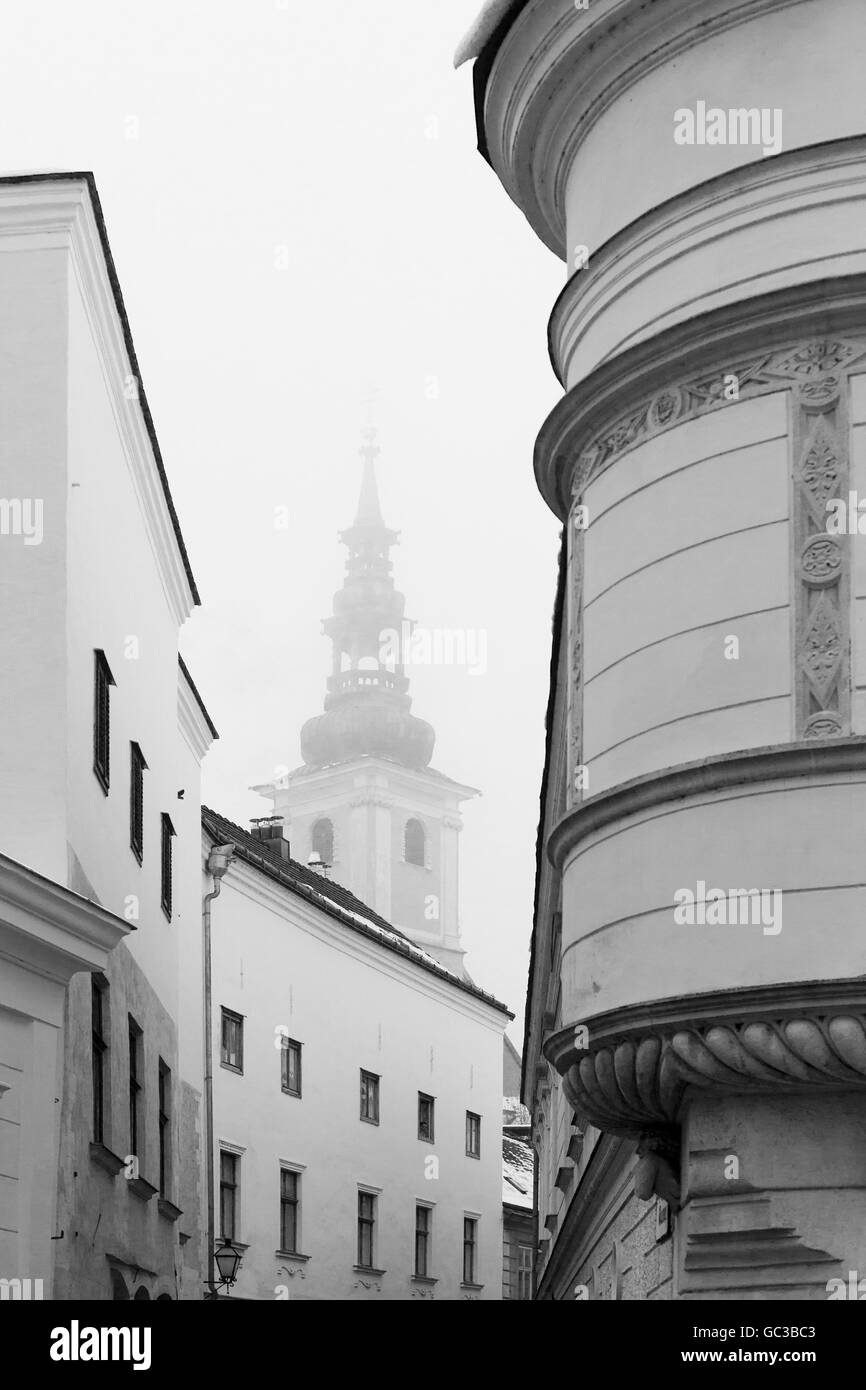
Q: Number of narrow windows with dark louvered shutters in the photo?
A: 3